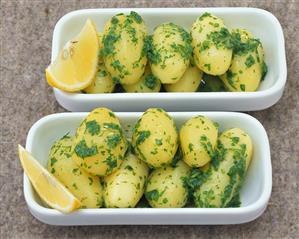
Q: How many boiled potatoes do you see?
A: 14